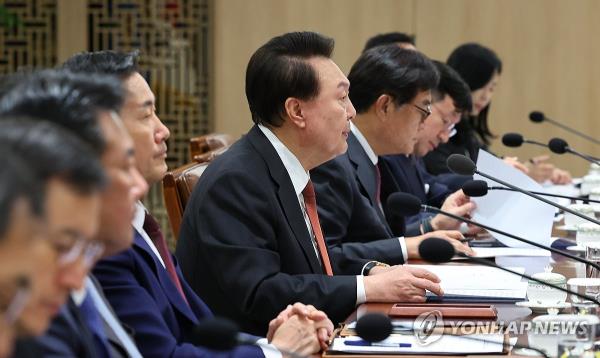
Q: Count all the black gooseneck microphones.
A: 9